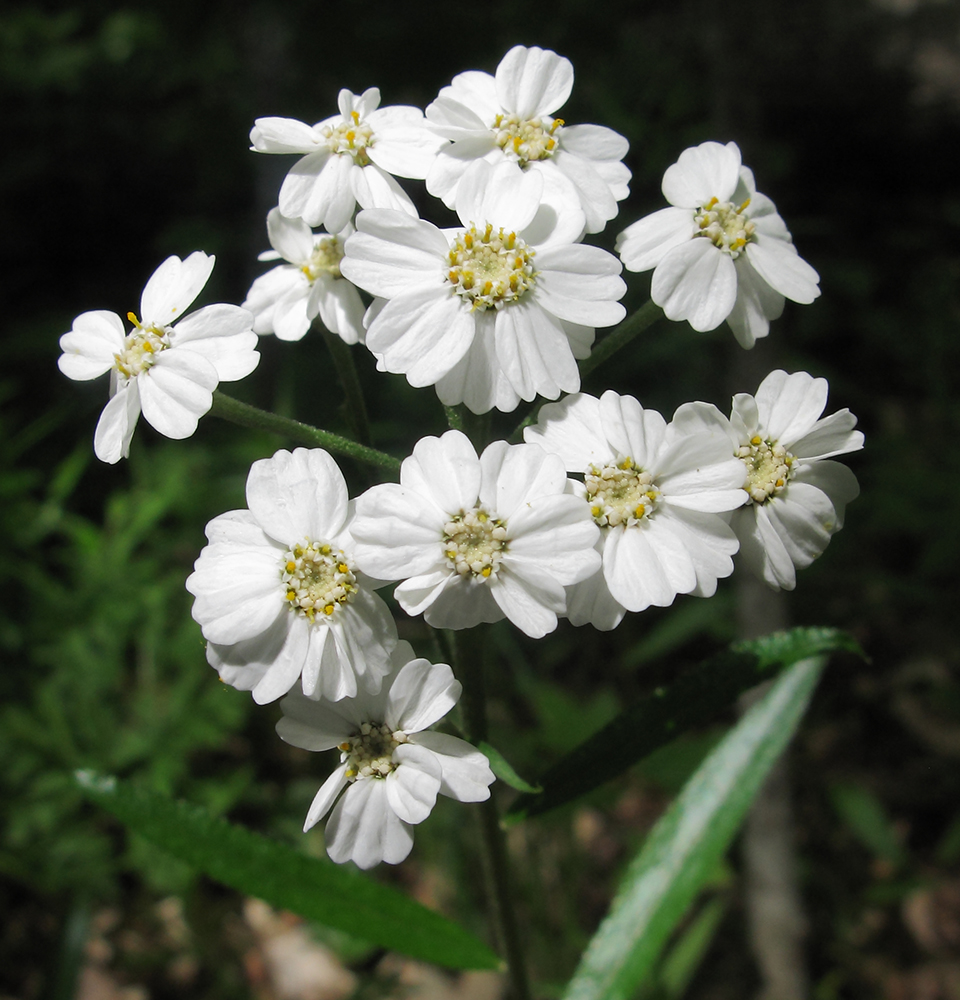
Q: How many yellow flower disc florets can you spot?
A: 11